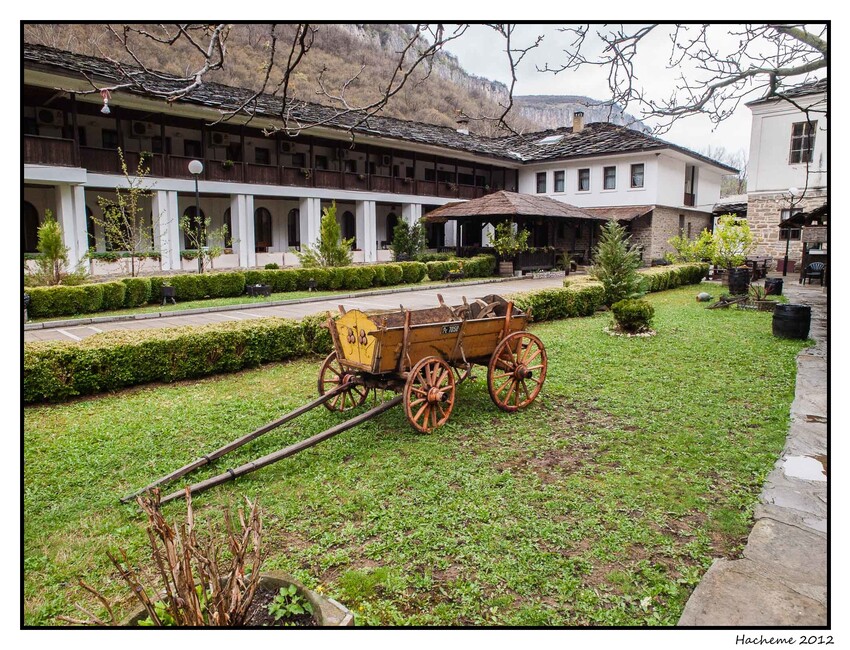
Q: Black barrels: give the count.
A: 3